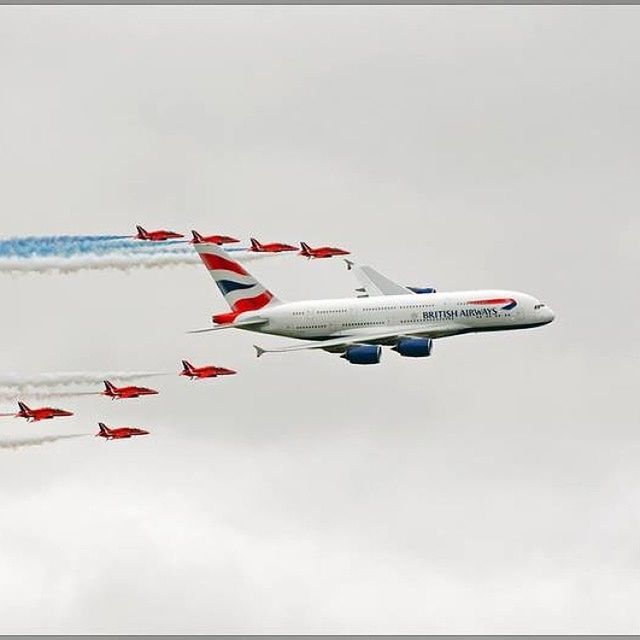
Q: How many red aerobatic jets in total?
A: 8